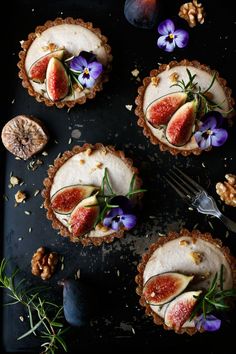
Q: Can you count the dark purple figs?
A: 2